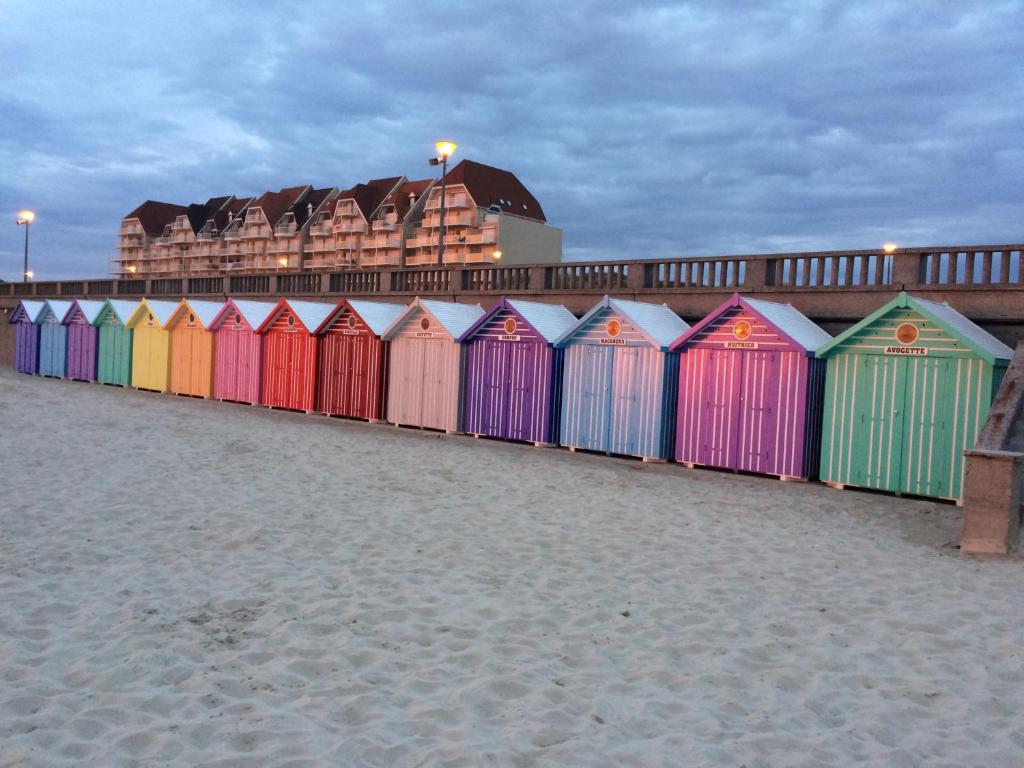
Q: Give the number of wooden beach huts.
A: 14